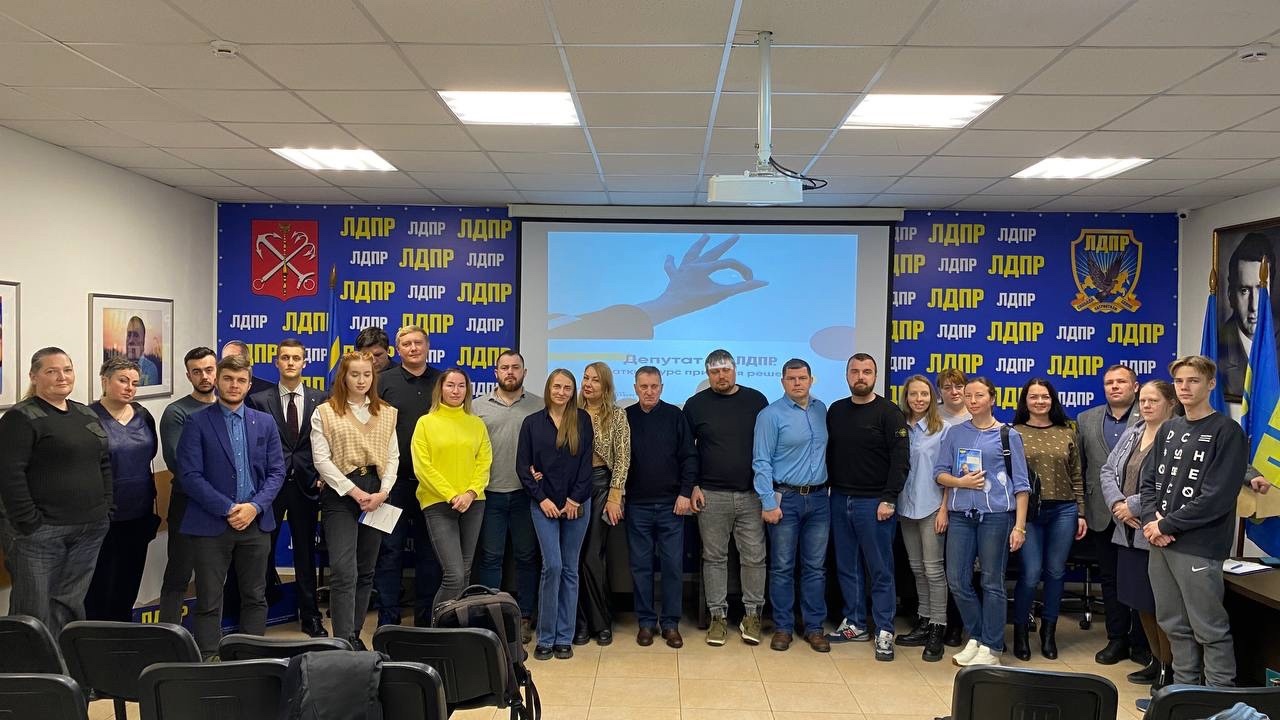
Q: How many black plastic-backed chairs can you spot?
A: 9